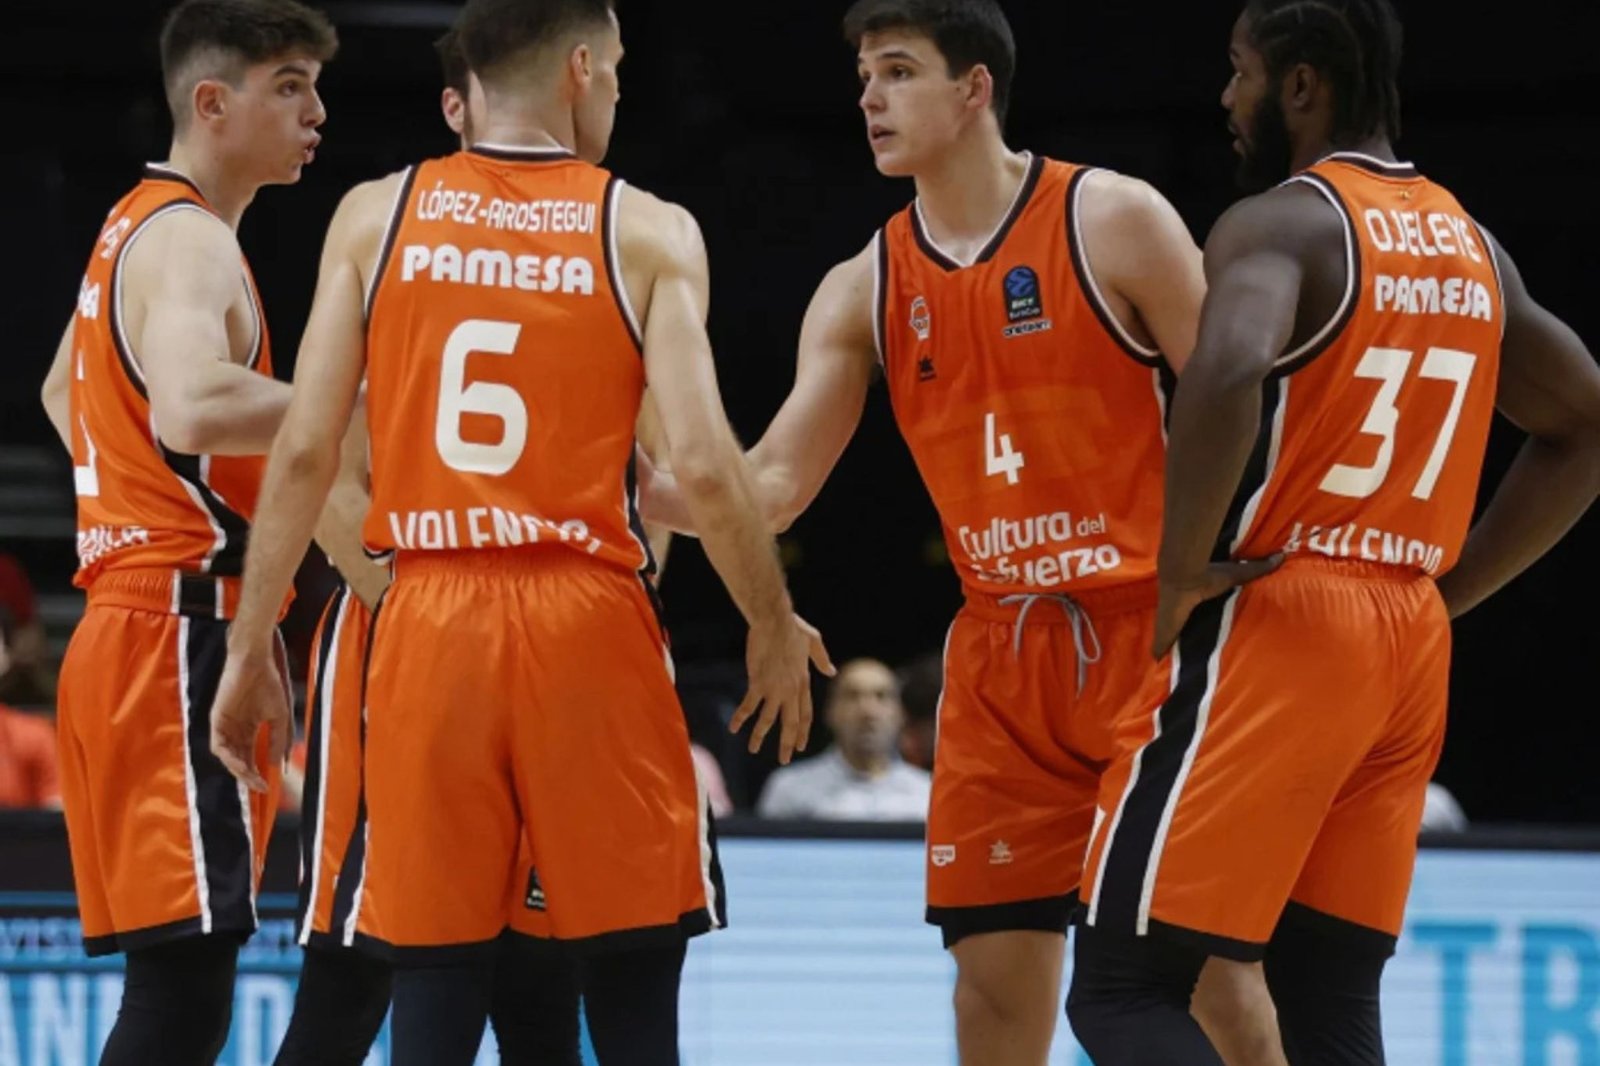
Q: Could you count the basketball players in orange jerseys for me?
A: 5